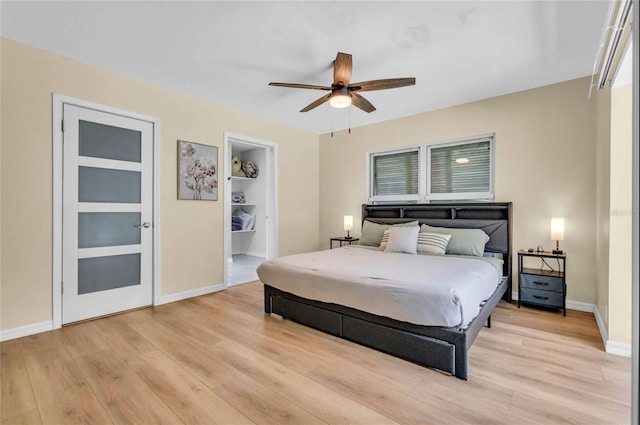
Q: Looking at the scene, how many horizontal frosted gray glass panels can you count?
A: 4